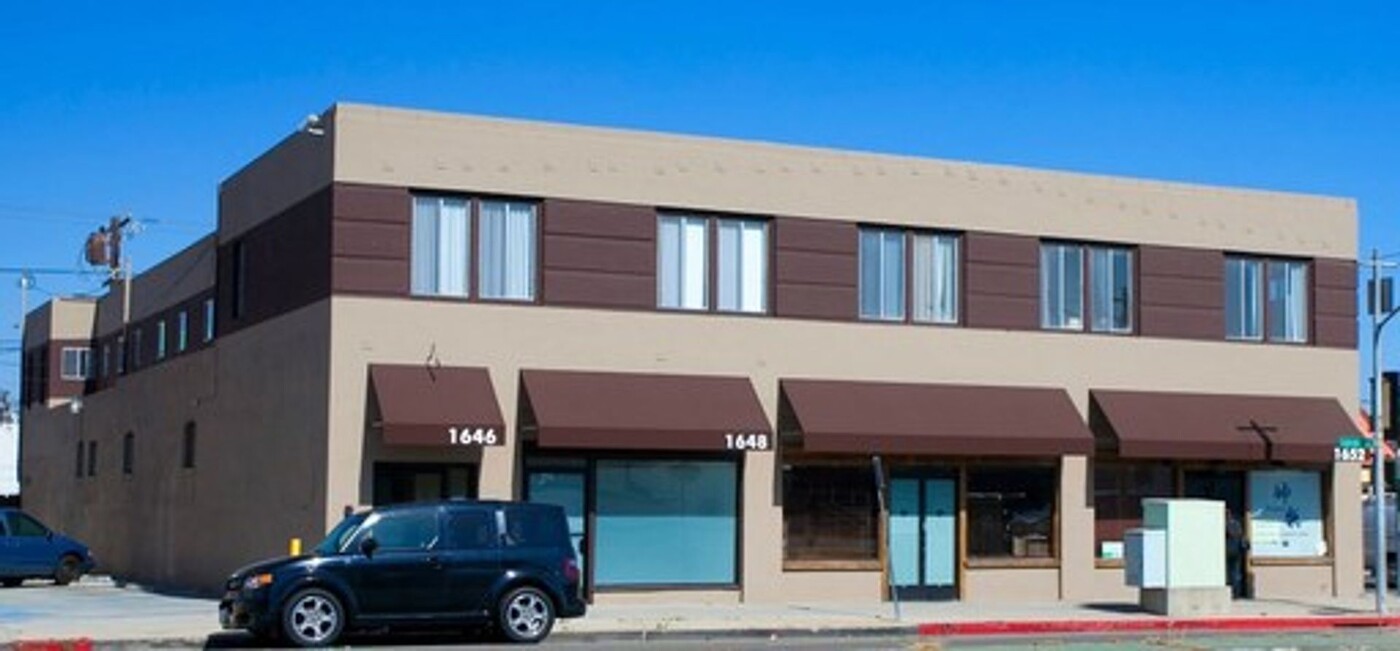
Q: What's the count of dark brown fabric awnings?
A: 4